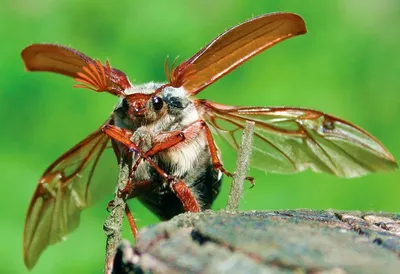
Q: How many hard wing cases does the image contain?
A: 2